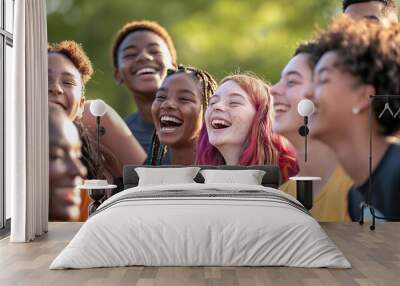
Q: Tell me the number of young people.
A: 8